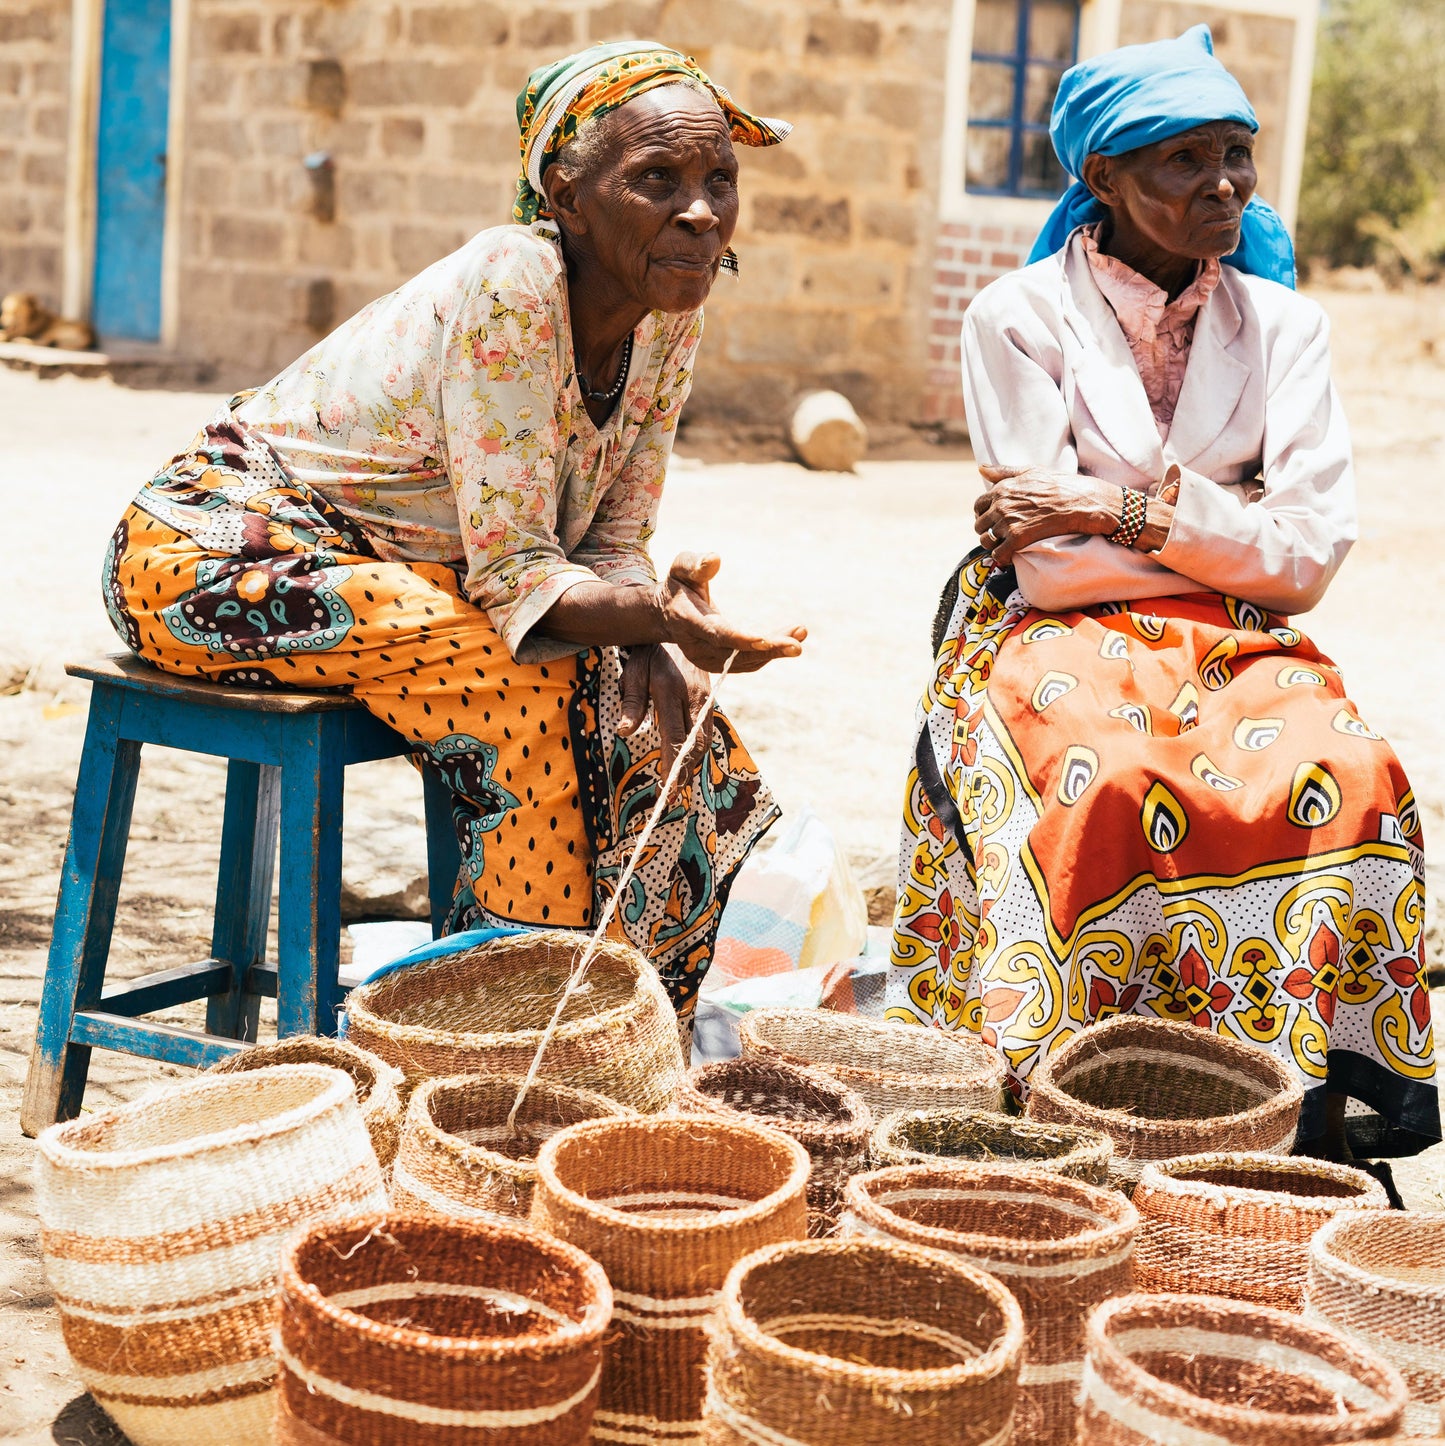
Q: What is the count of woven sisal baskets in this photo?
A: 15